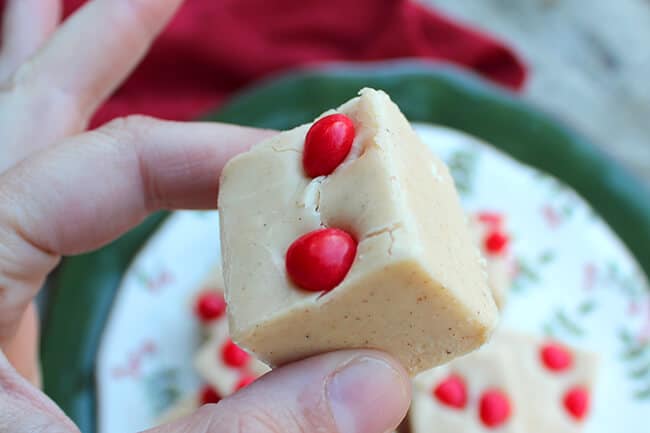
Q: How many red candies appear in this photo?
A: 12